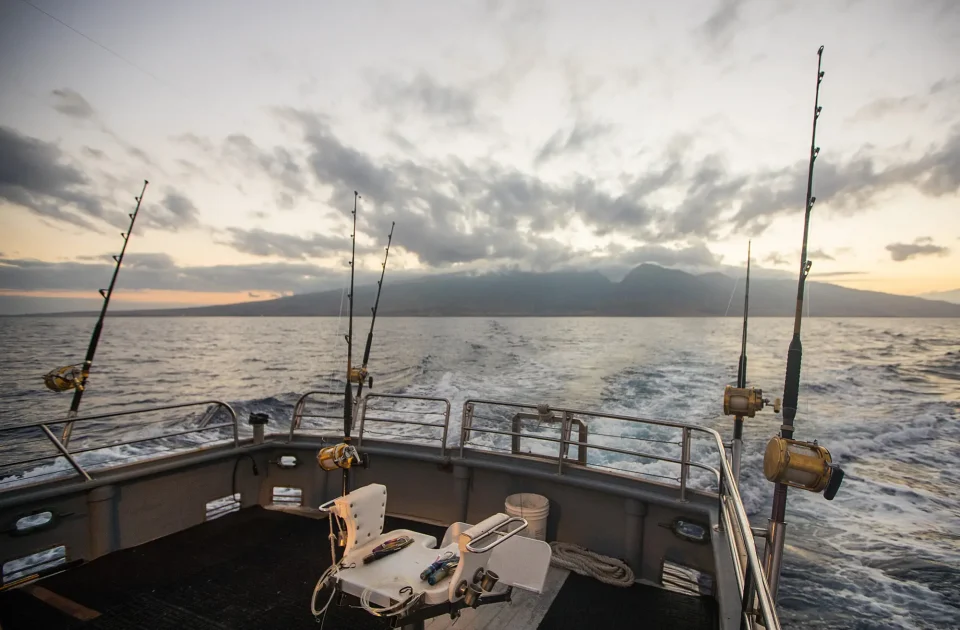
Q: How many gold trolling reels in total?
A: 5